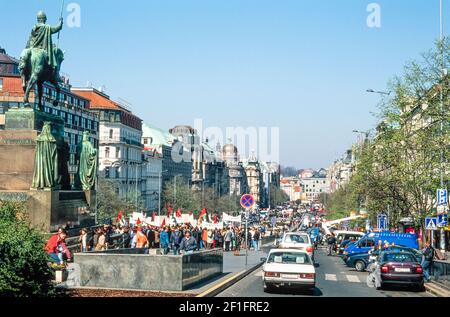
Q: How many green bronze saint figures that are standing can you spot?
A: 2